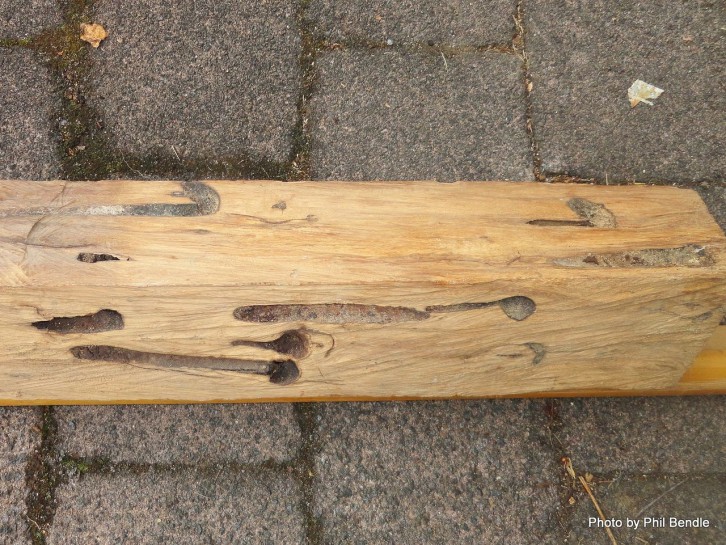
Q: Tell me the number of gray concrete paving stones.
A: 12